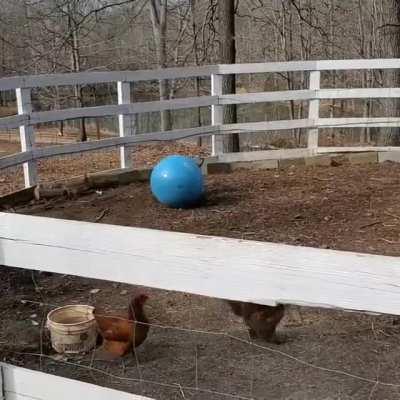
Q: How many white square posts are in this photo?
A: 4